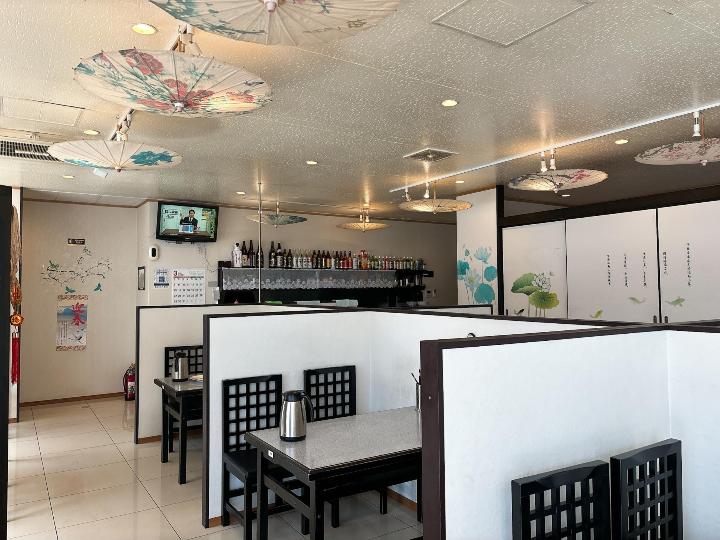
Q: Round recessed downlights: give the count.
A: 9